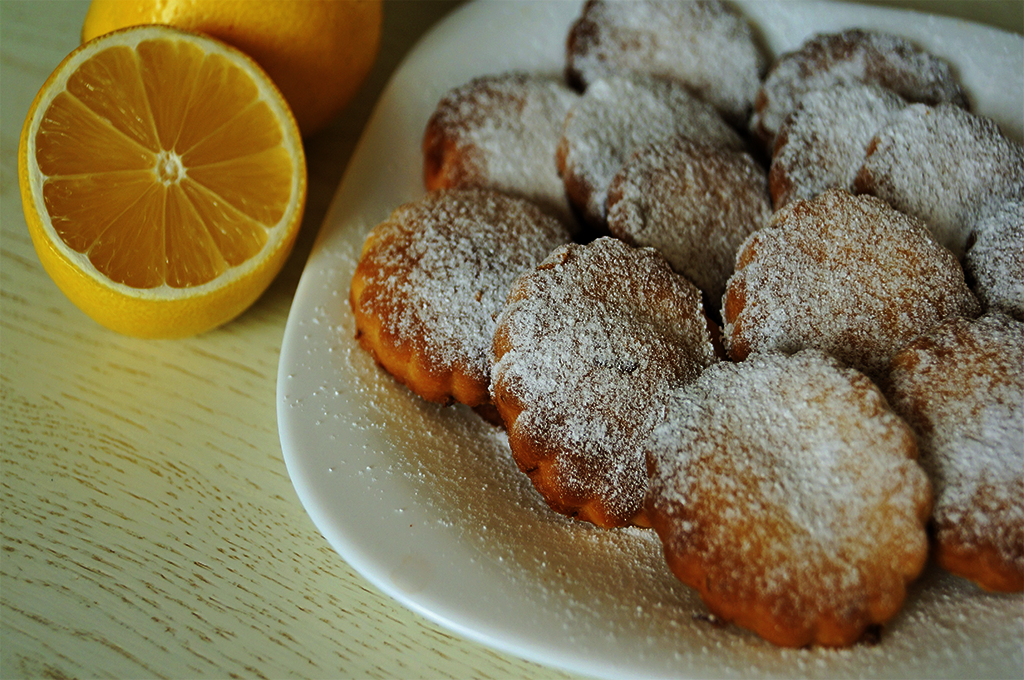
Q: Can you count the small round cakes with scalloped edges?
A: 13